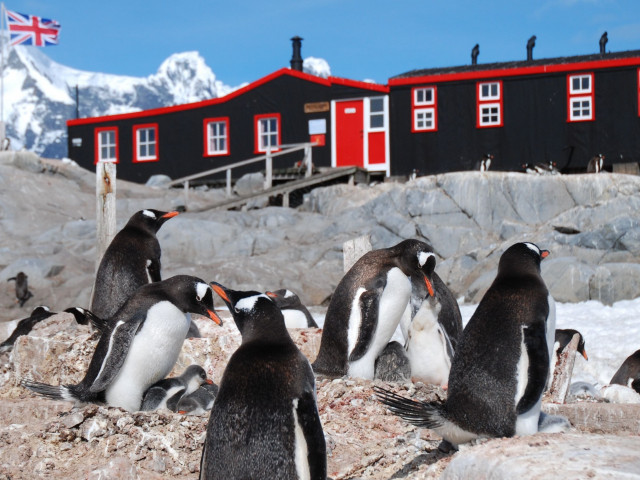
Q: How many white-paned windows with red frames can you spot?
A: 7